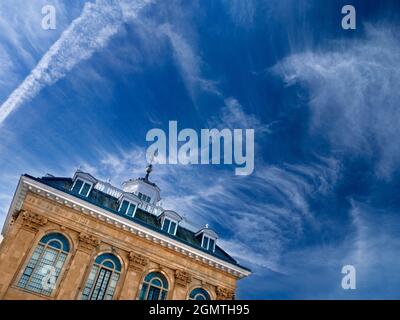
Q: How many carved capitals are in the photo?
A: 5